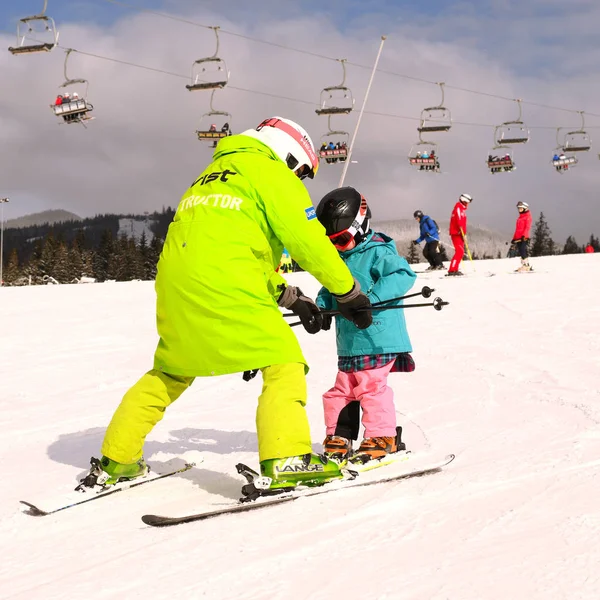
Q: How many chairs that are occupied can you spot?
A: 6